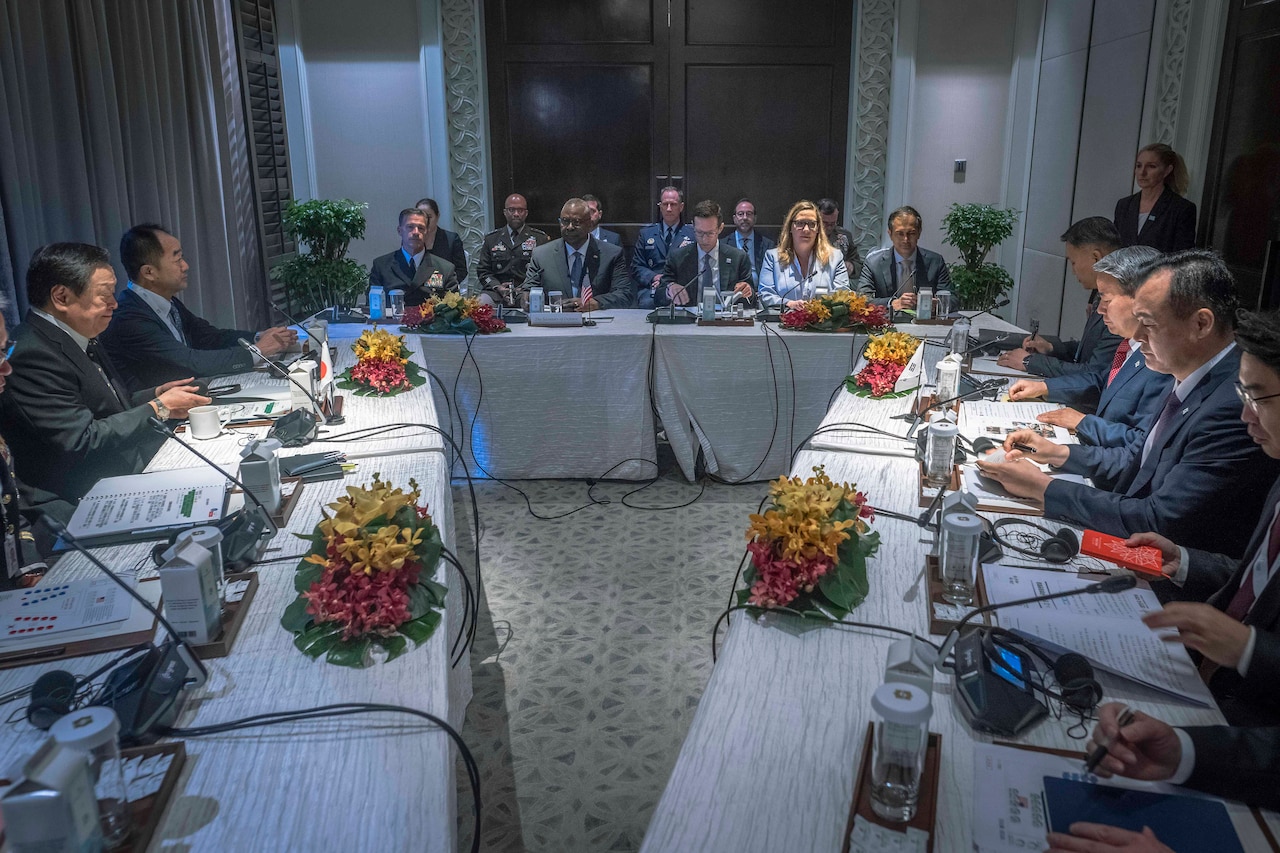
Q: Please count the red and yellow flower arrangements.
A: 6